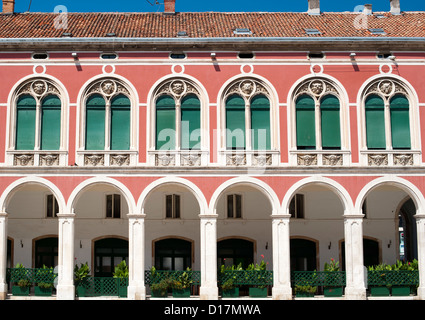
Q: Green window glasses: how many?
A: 12